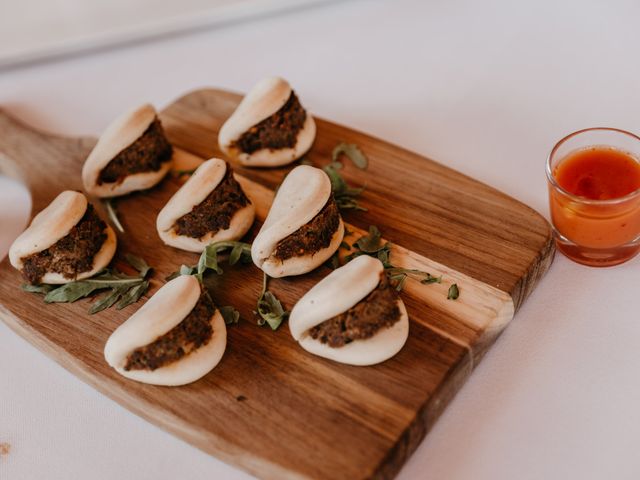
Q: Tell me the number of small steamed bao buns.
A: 7